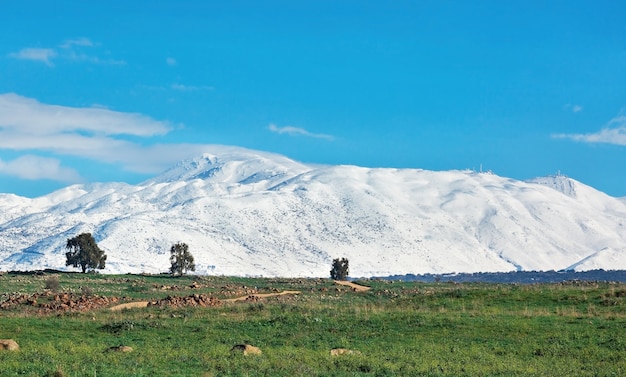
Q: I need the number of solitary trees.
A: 3